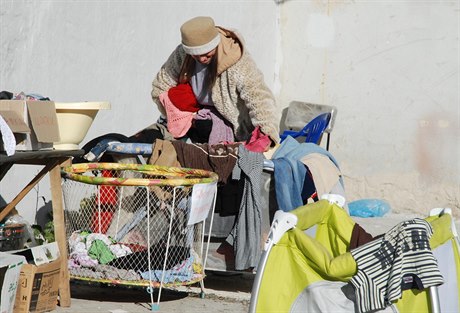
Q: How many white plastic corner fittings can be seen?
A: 3